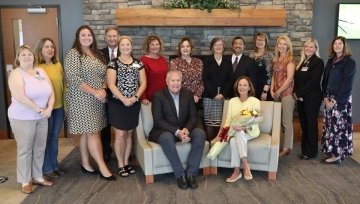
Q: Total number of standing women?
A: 11